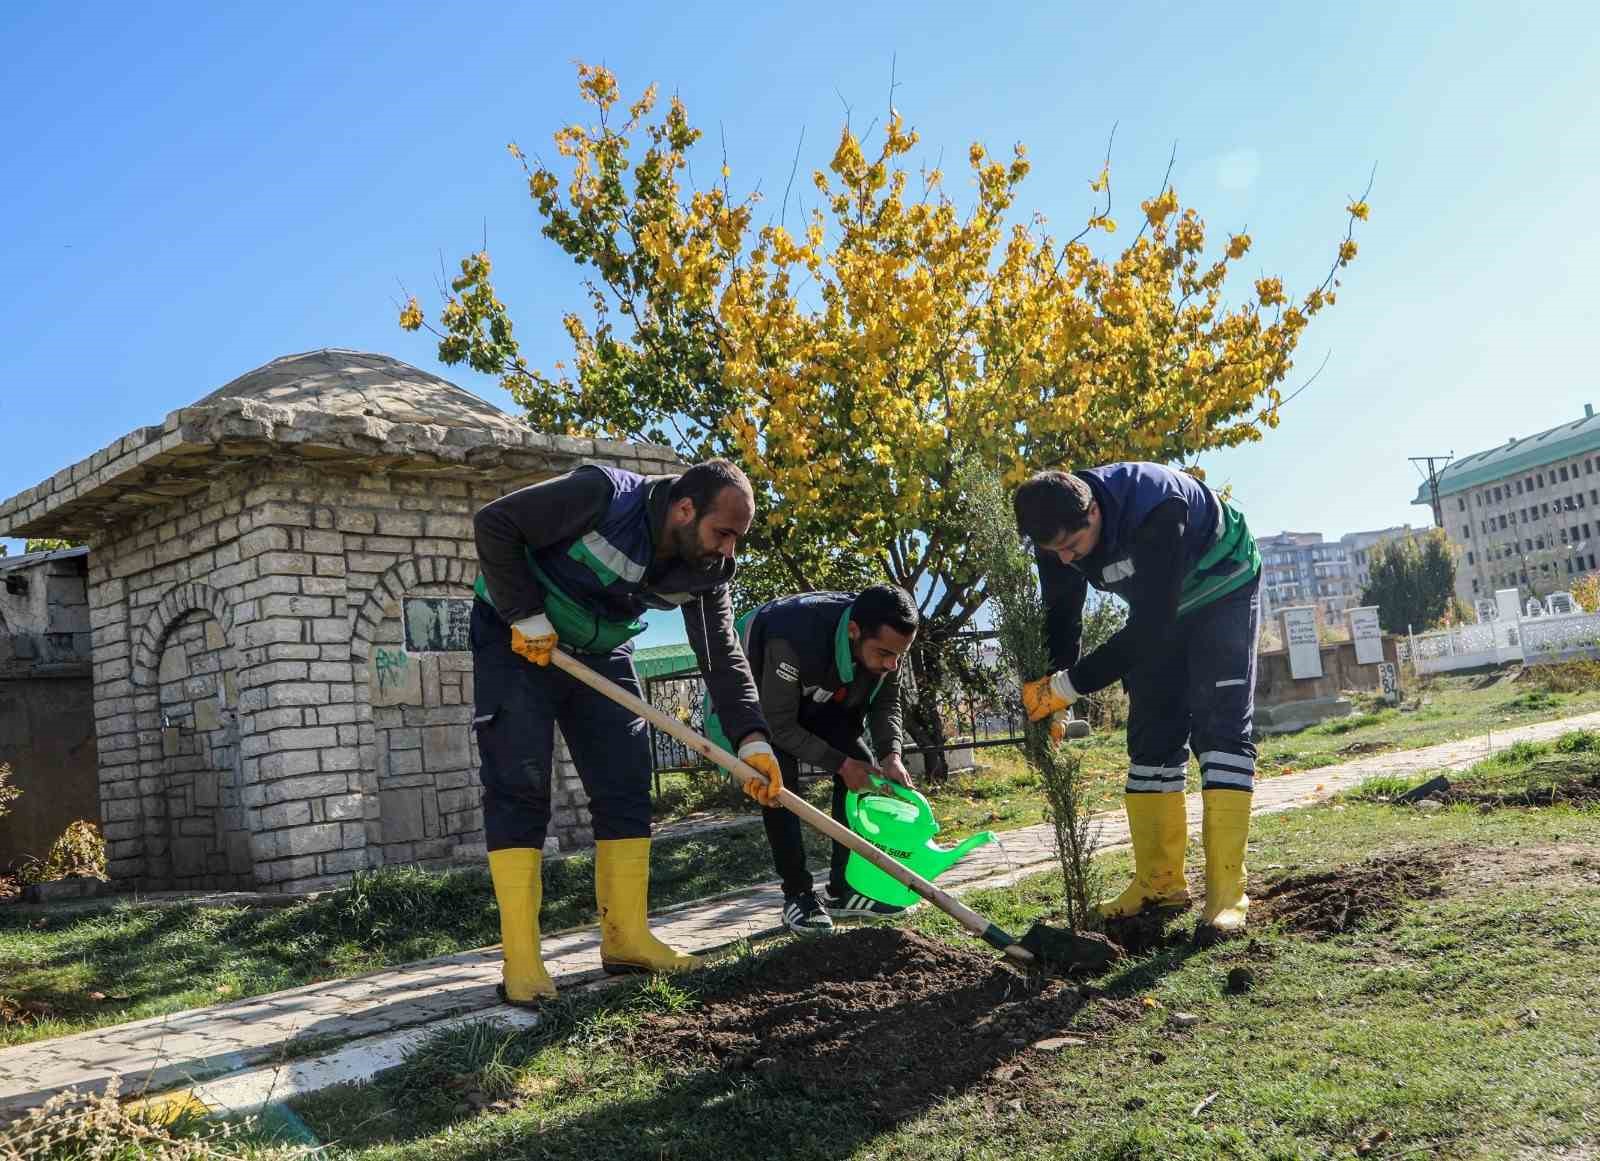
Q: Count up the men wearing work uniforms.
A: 3